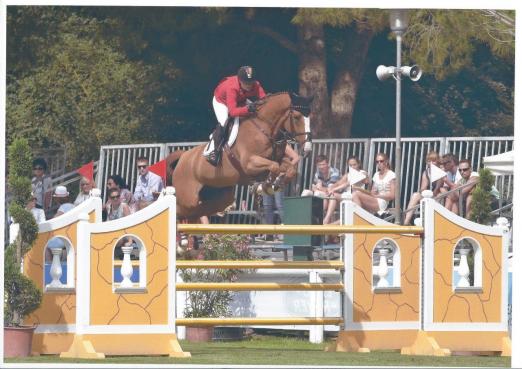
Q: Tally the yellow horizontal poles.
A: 4